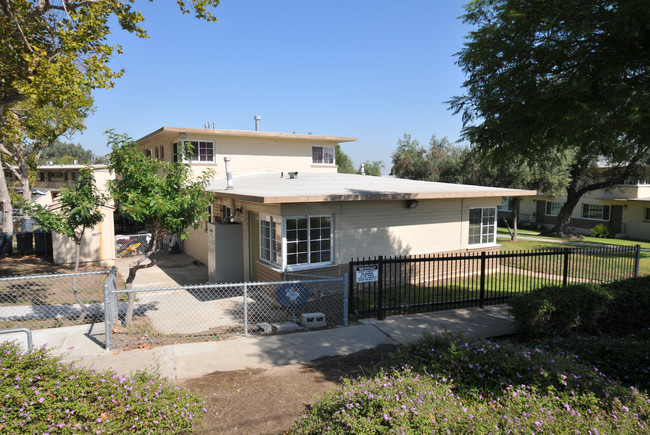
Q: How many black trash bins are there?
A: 3